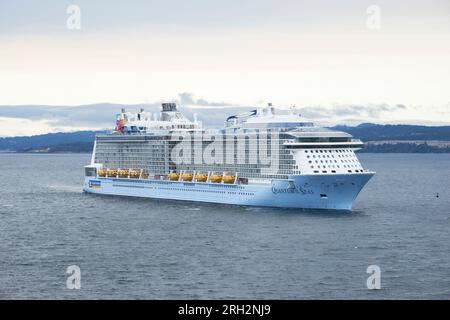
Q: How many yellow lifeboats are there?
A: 9